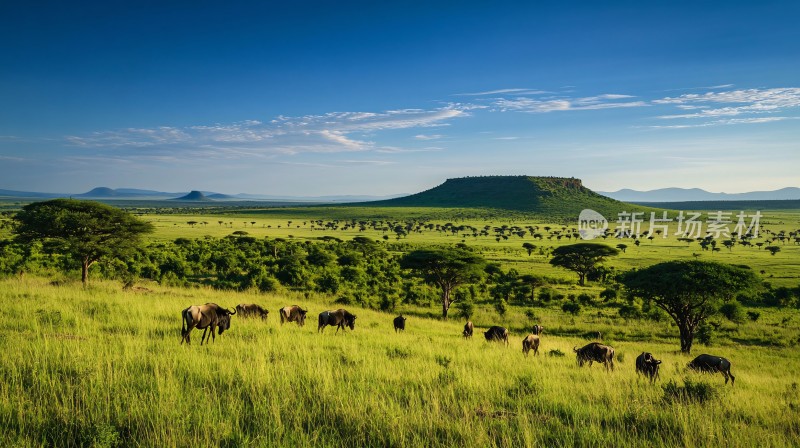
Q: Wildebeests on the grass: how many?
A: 12